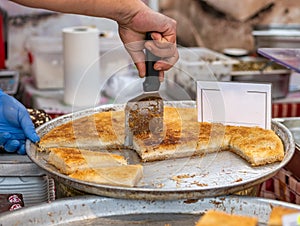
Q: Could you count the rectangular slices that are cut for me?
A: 2